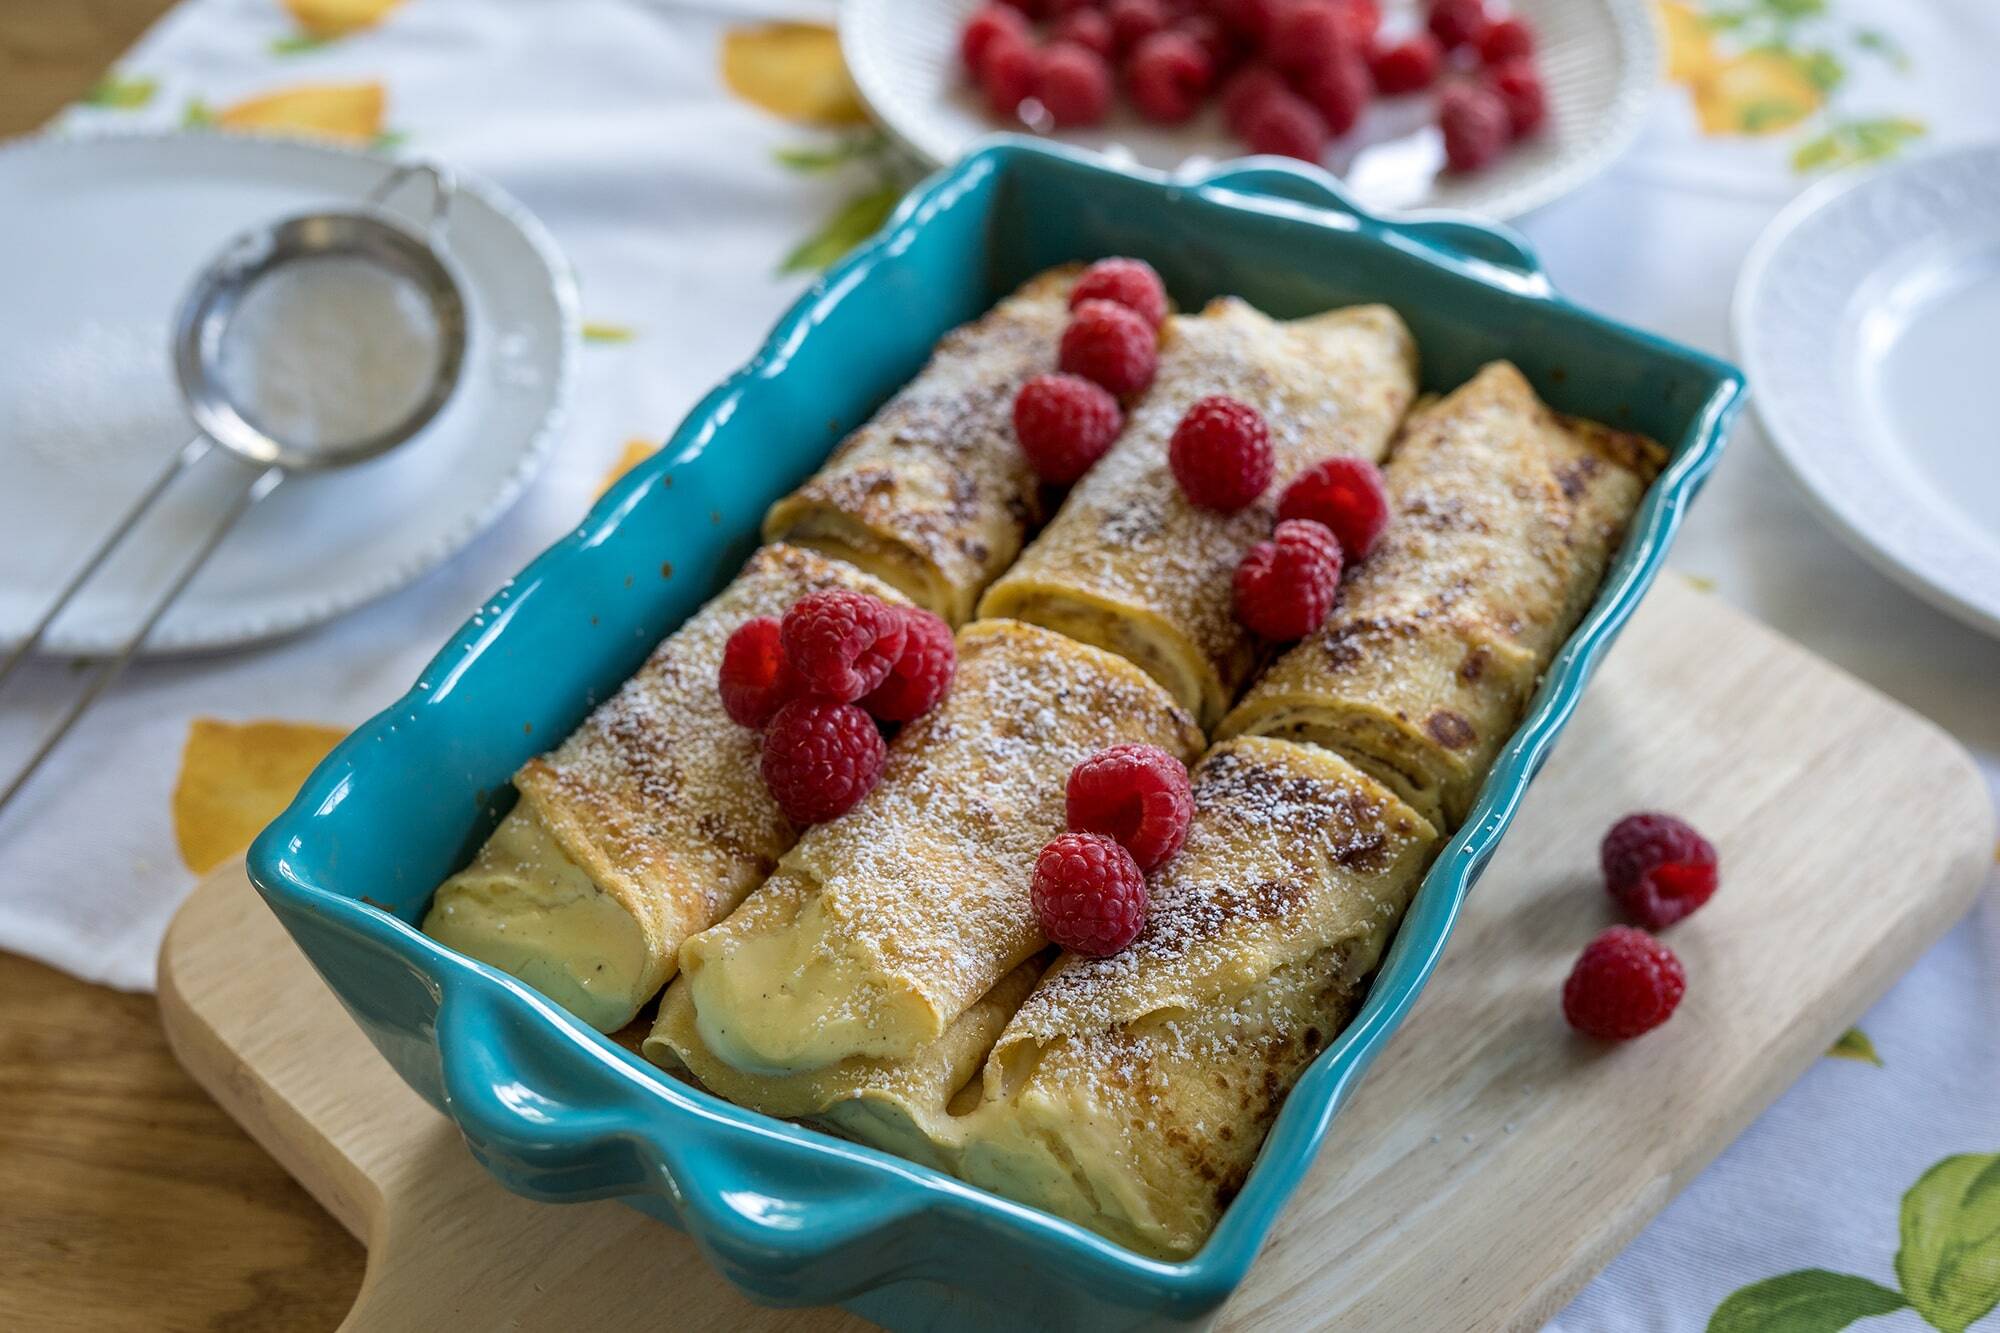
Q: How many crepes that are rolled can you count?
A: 6